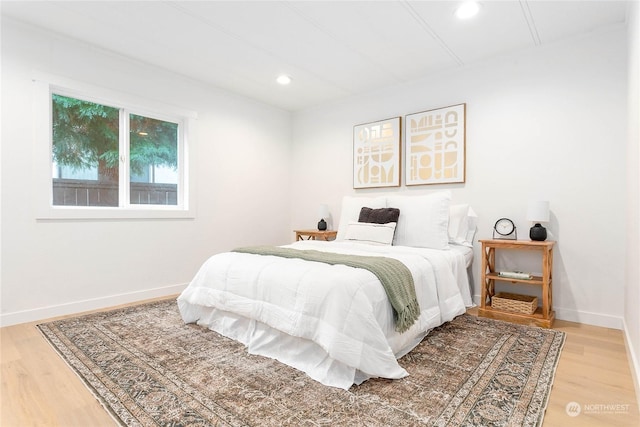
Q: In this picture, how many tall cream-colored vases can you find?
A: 0